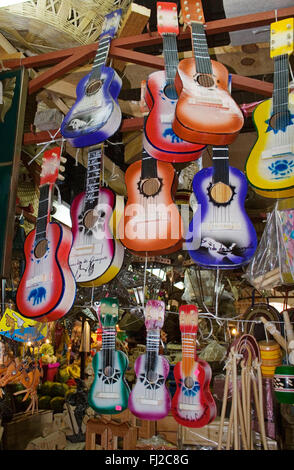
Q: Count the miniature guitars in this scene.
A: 11